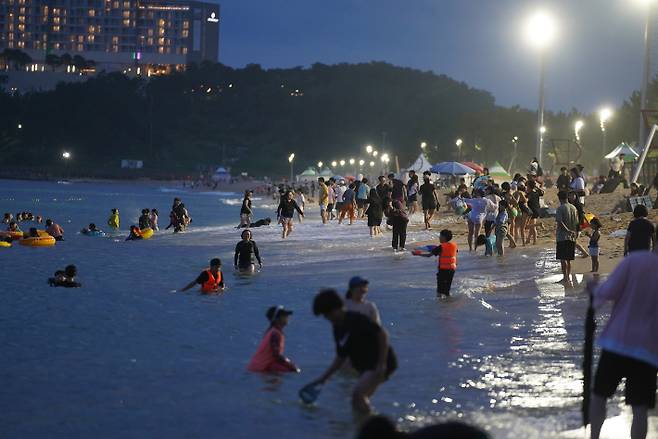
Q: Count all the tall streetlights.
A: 2